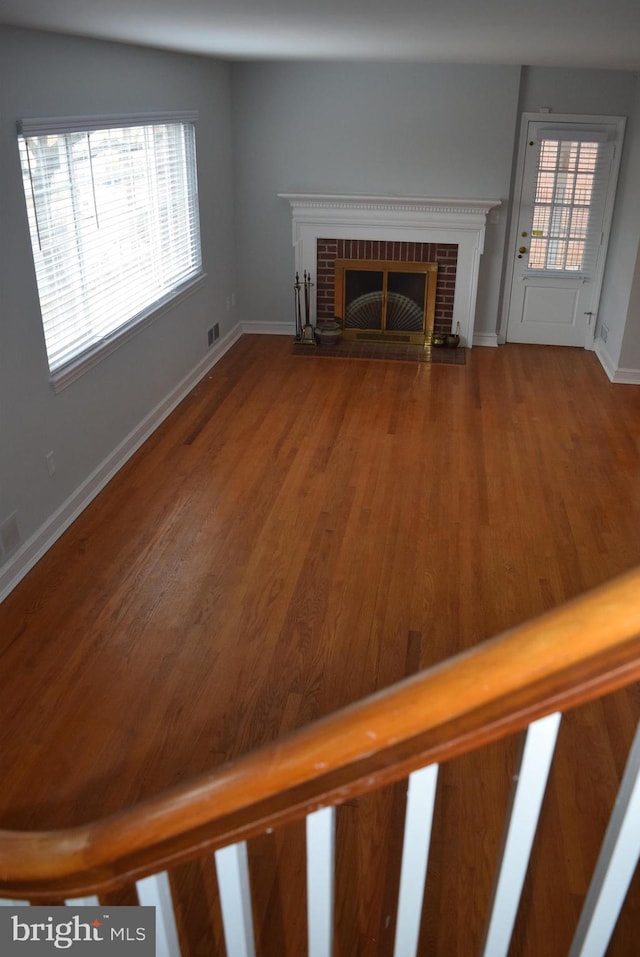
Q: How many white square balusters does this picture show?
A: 8